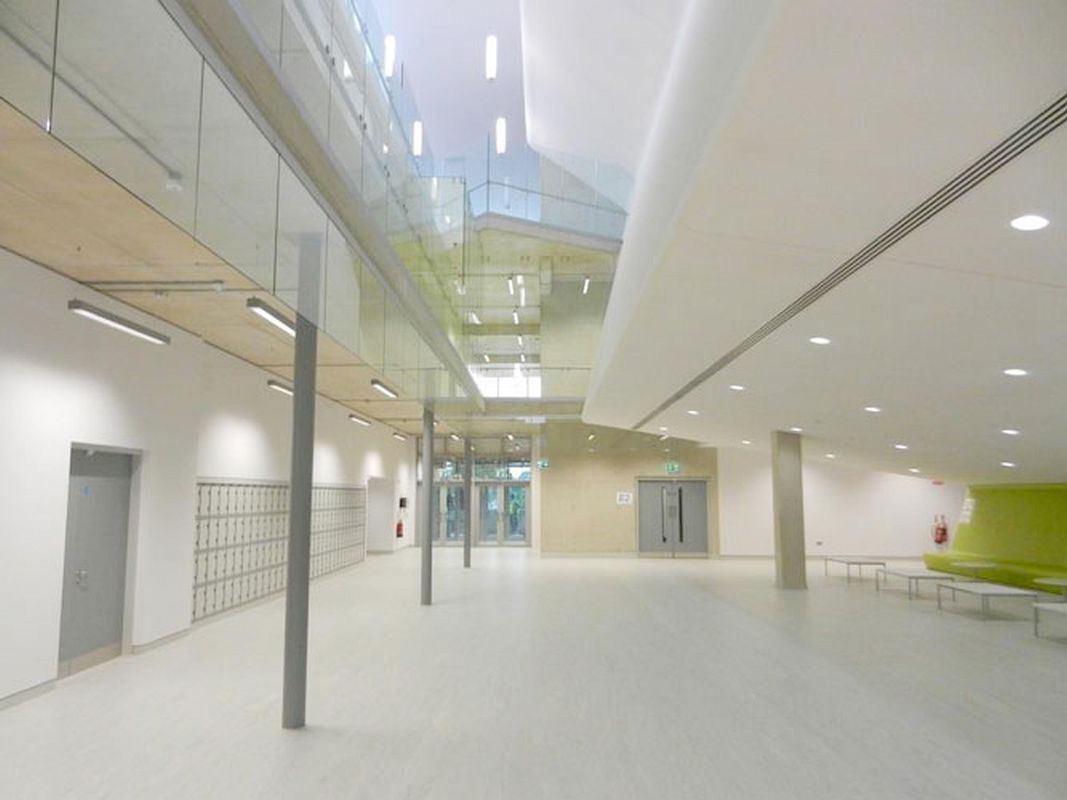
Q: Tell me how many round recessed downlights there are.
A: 14